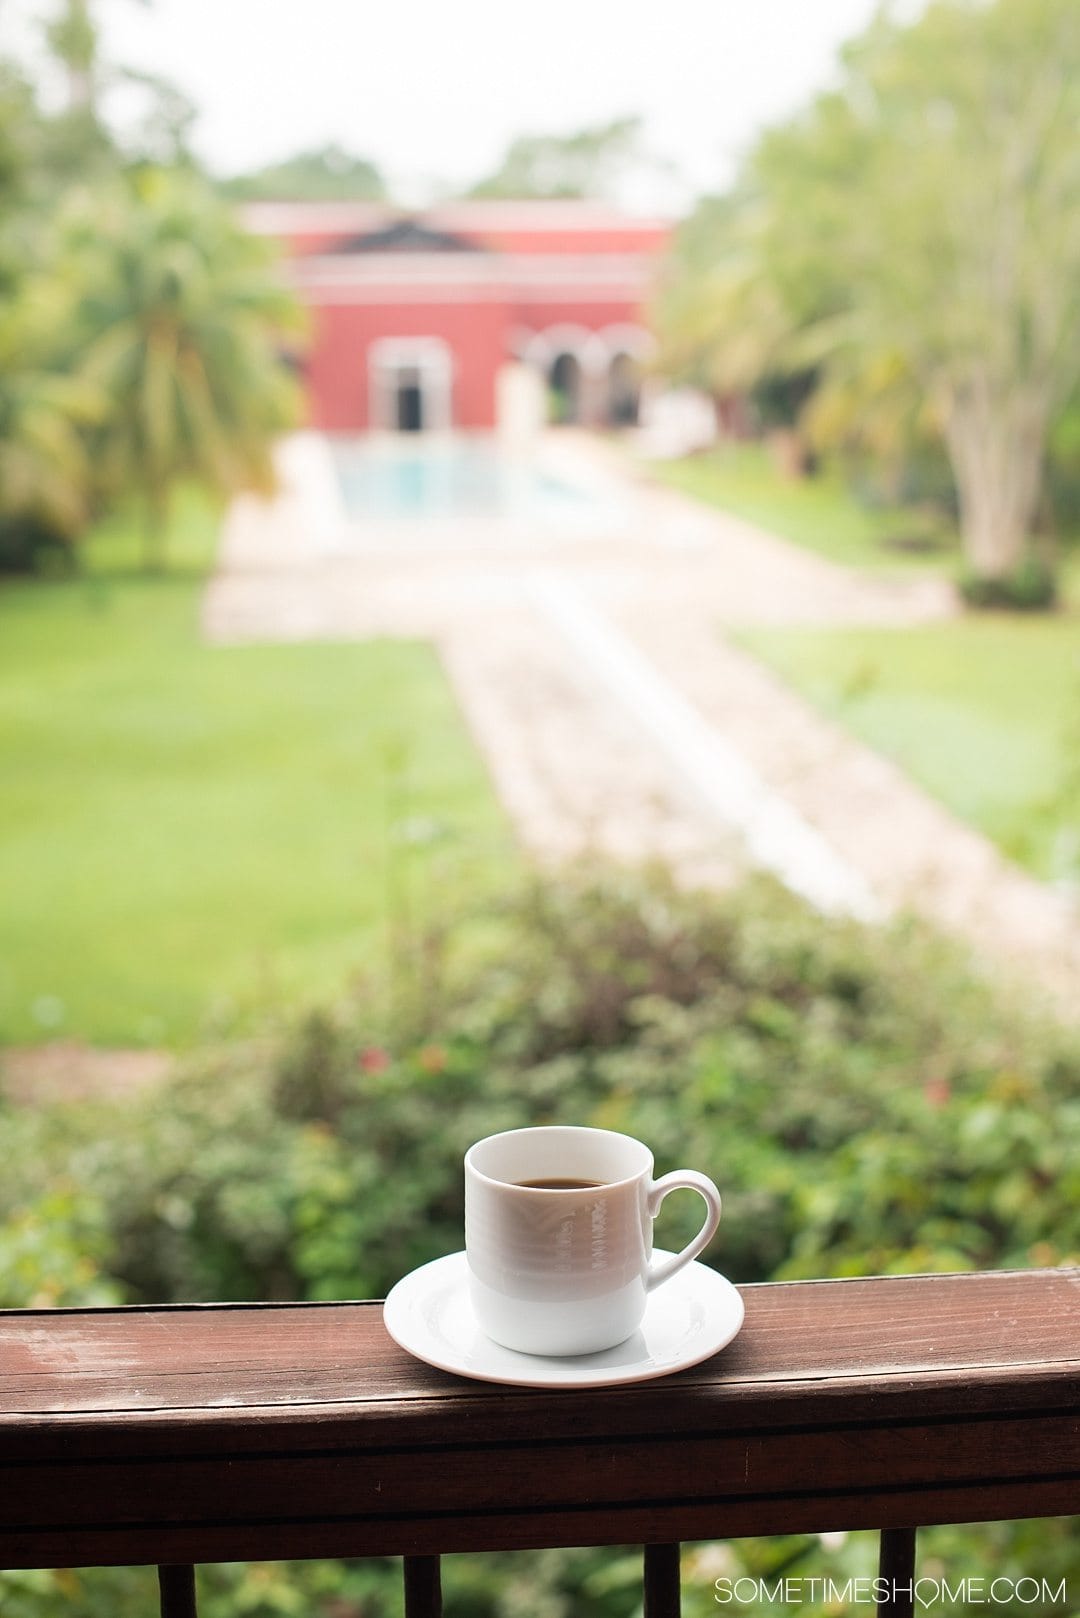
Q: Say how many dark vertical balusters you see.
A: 4